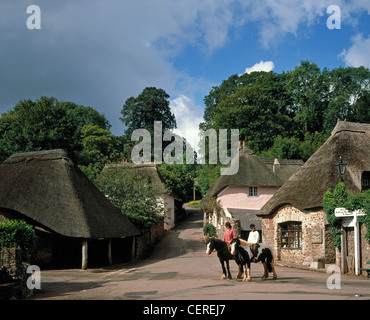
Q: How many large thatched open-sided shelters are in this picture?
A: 1